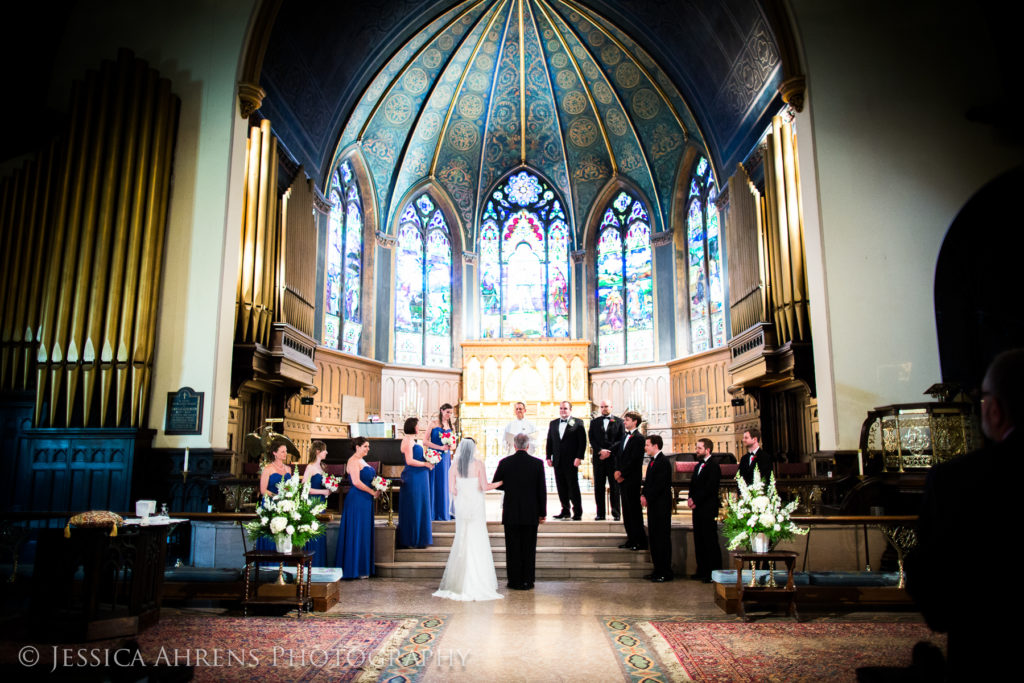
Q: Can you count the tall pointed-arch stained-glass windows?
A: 5